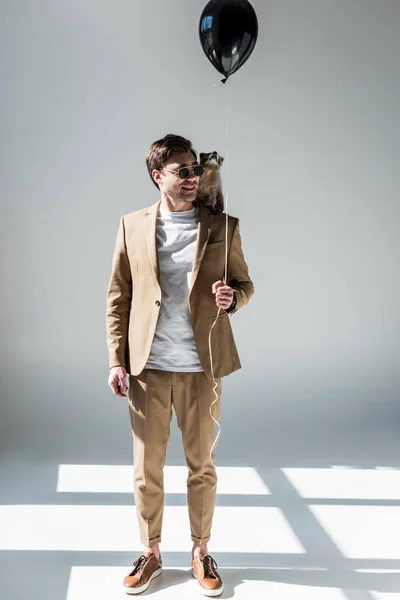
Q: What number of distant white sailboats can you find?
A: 0